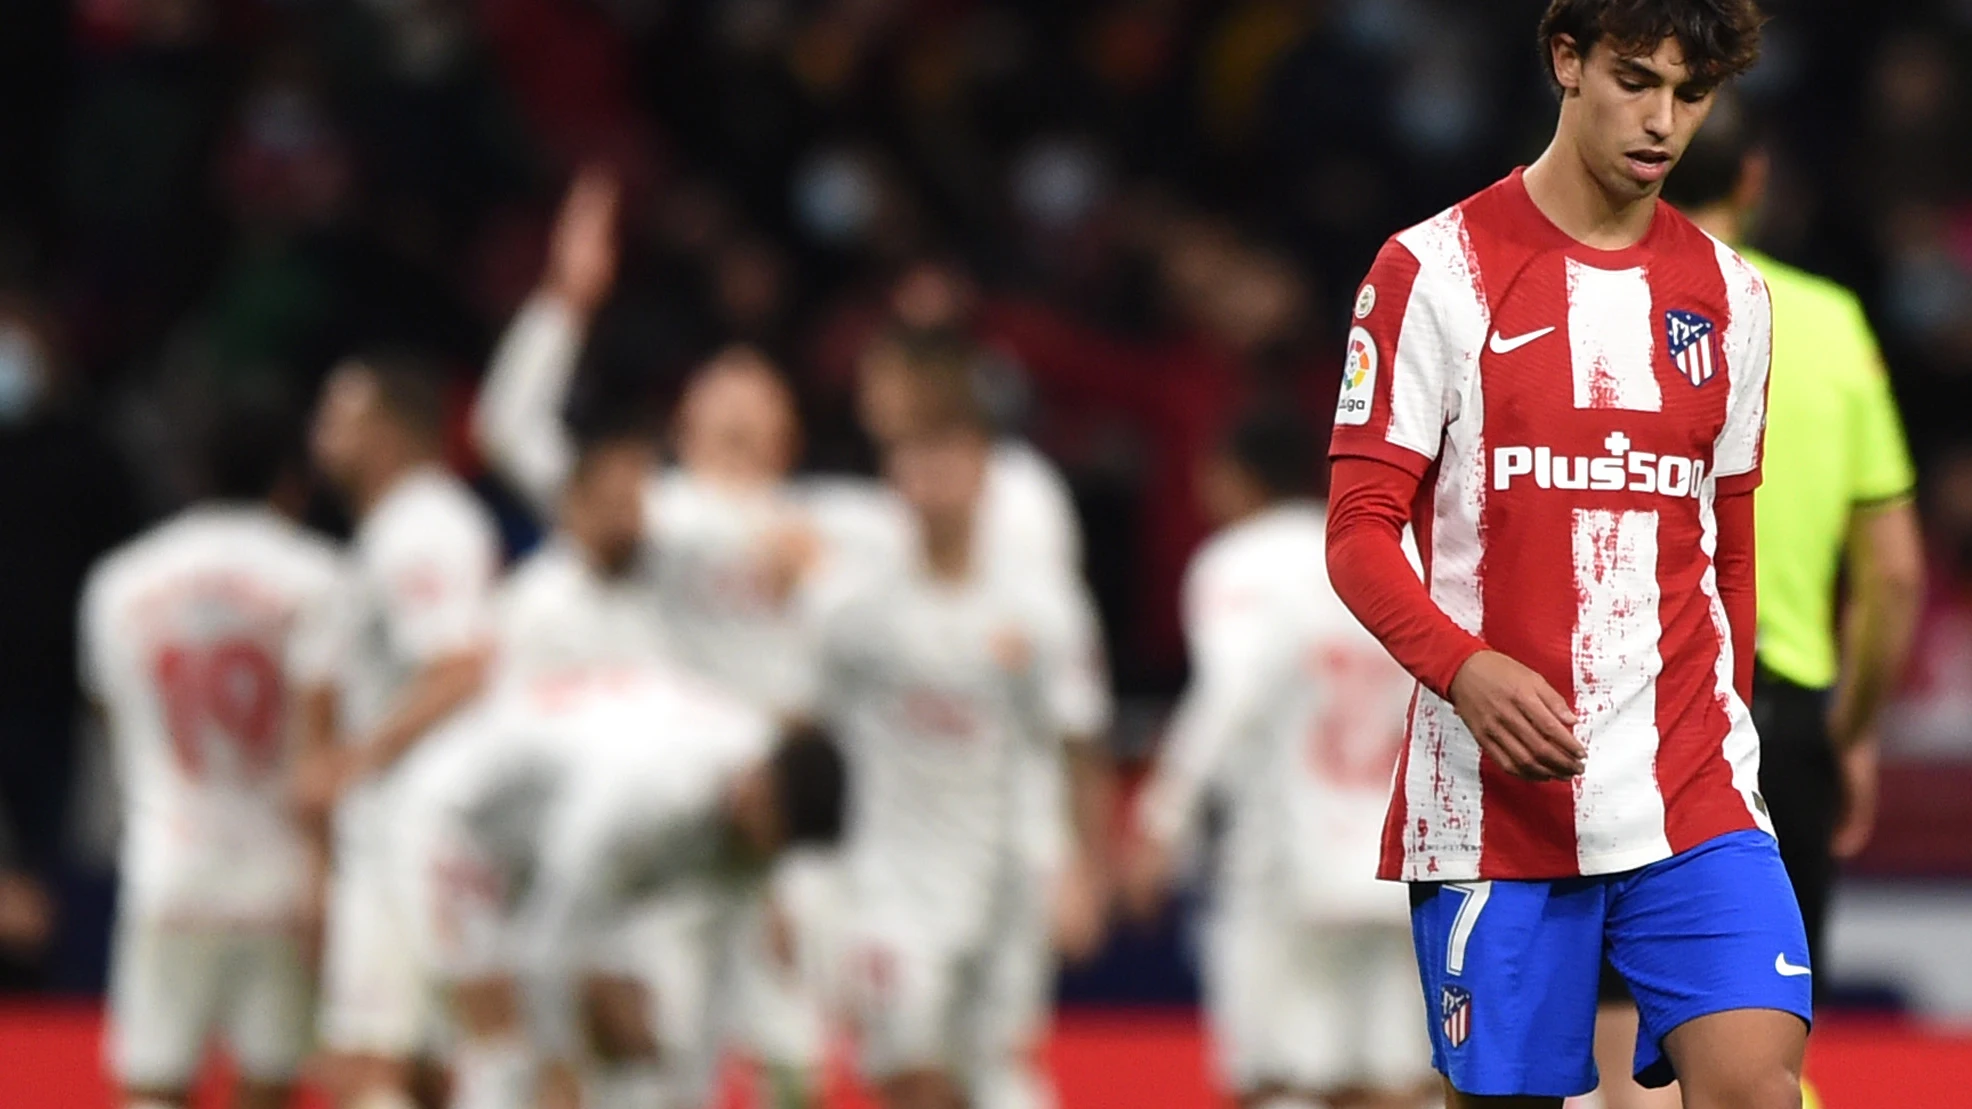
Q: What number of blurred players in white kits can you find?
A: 8